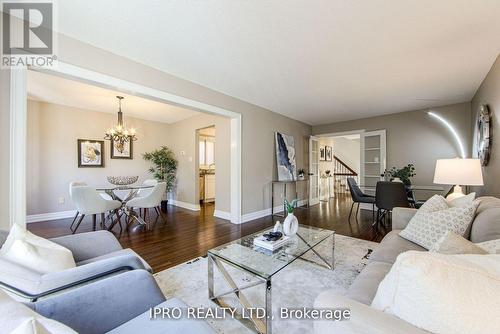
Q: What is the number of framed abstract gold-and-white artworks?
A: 2